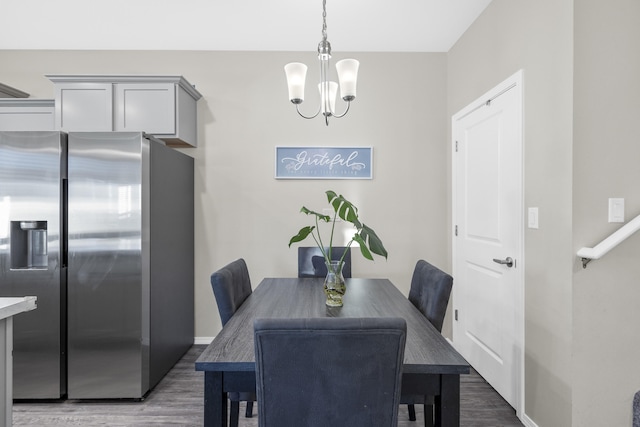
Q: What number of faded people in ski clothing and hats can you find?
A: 0